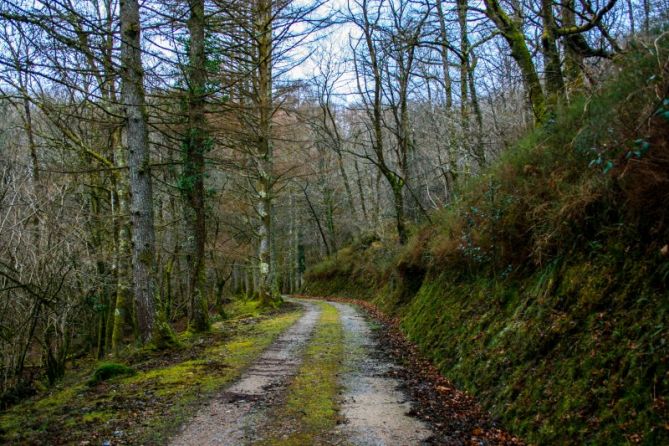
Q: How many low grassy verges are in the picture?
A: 1